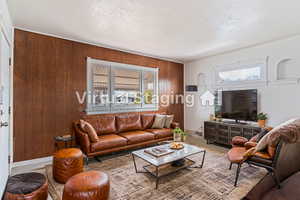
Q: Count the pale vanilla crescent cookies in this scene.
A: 0